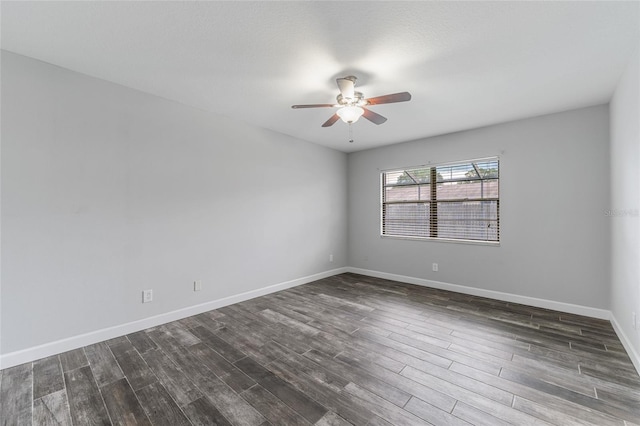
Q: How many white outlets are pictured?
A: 4